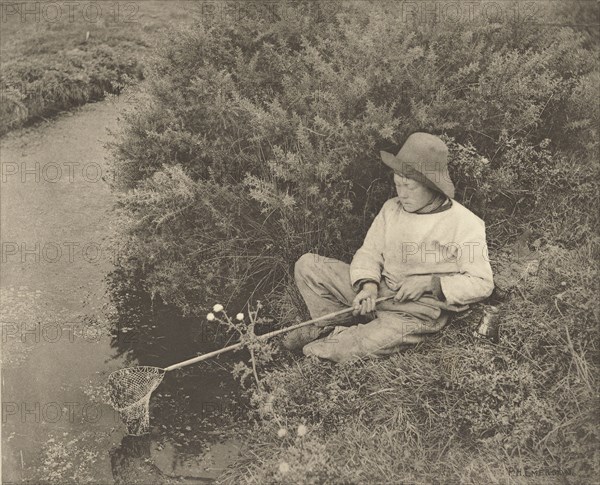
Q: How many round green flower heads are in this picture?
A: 0